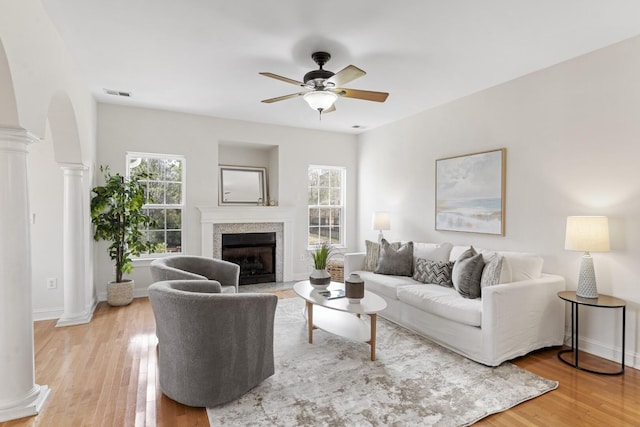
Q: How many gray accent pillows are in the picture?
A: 2